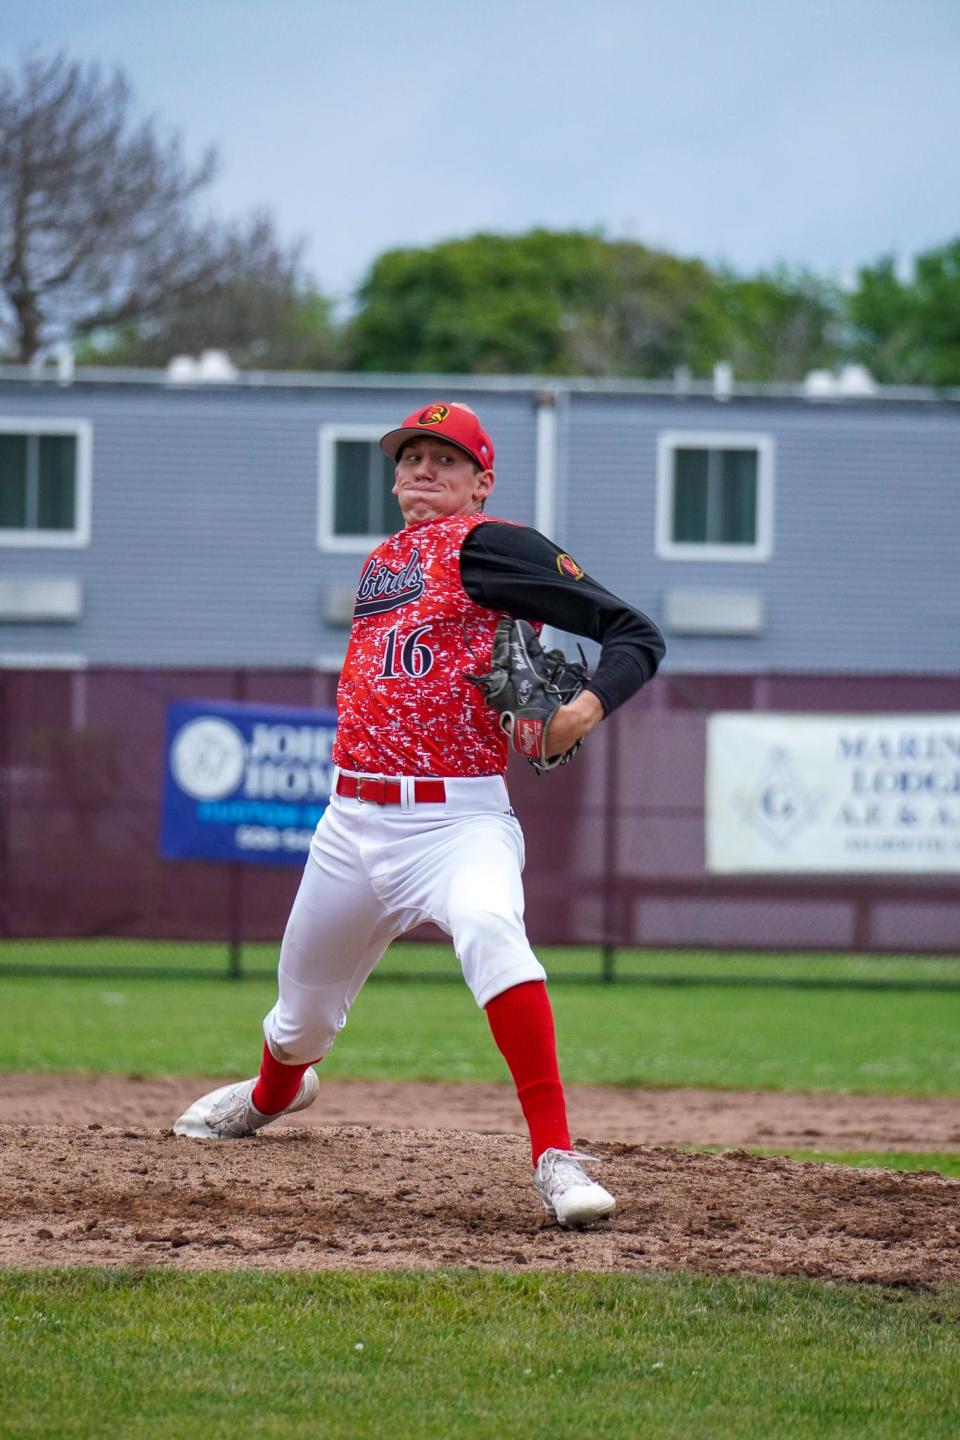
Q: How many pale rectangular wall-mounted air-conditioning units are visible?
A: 3